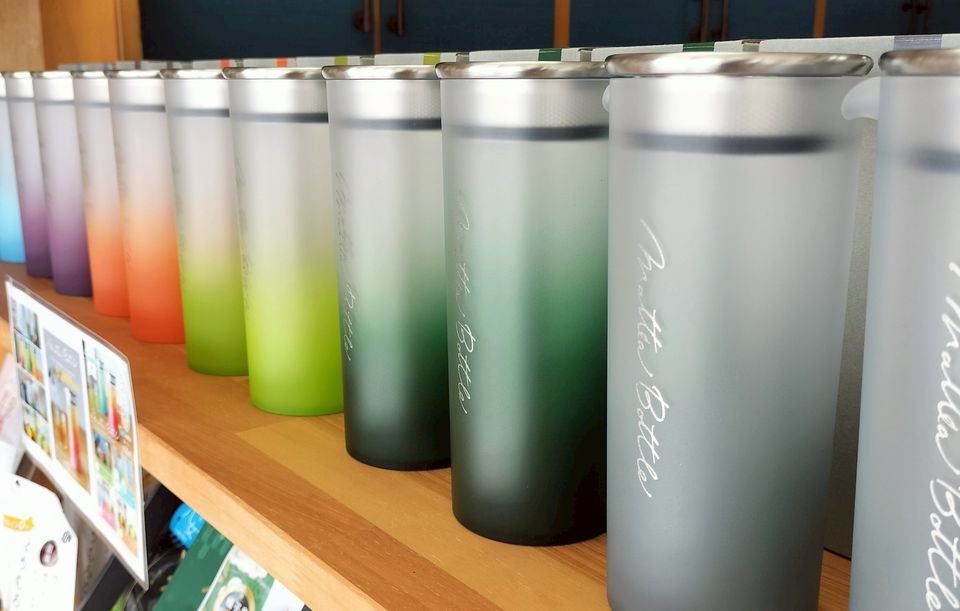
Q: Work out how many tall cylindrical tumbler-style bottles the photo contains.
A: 11